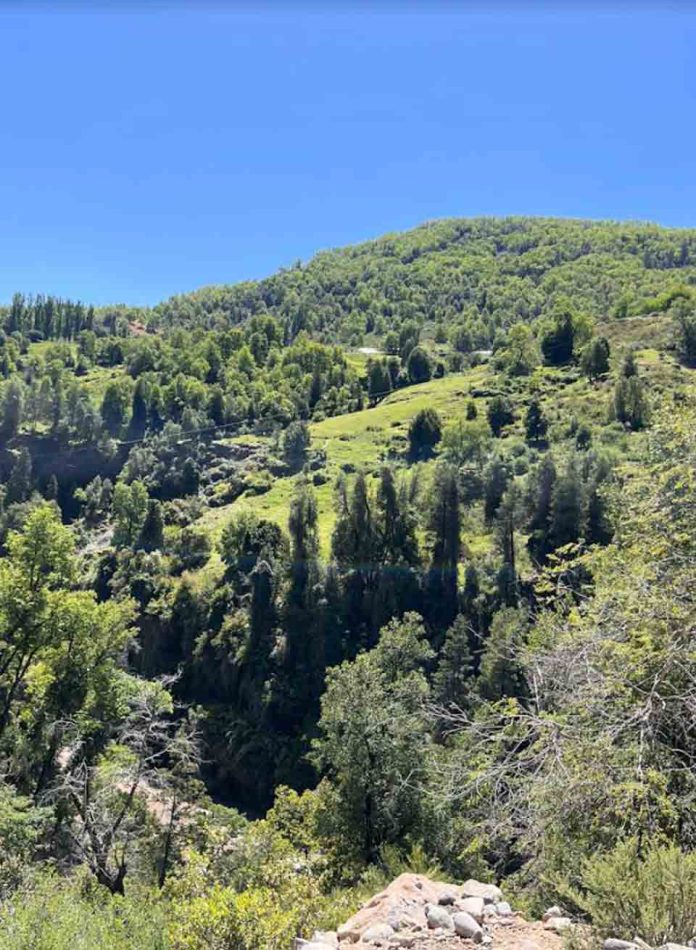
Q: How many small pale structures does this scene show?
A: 2